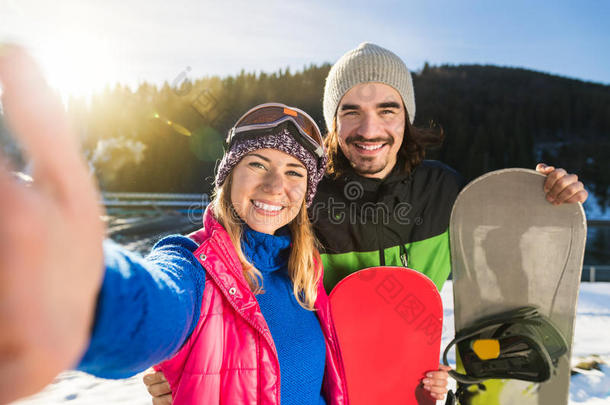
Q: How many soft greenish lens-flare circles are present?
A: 1